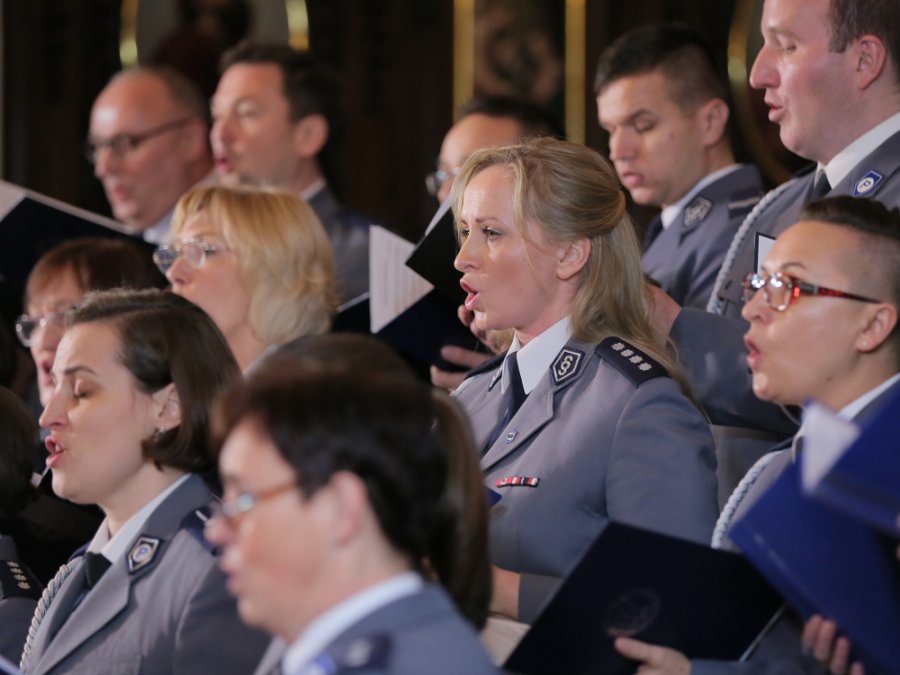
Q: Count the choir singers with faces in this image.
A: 11